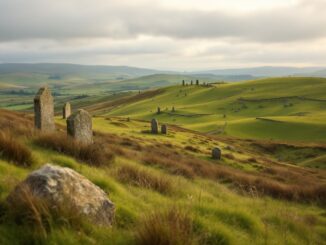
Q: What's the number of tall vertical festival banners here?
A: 0